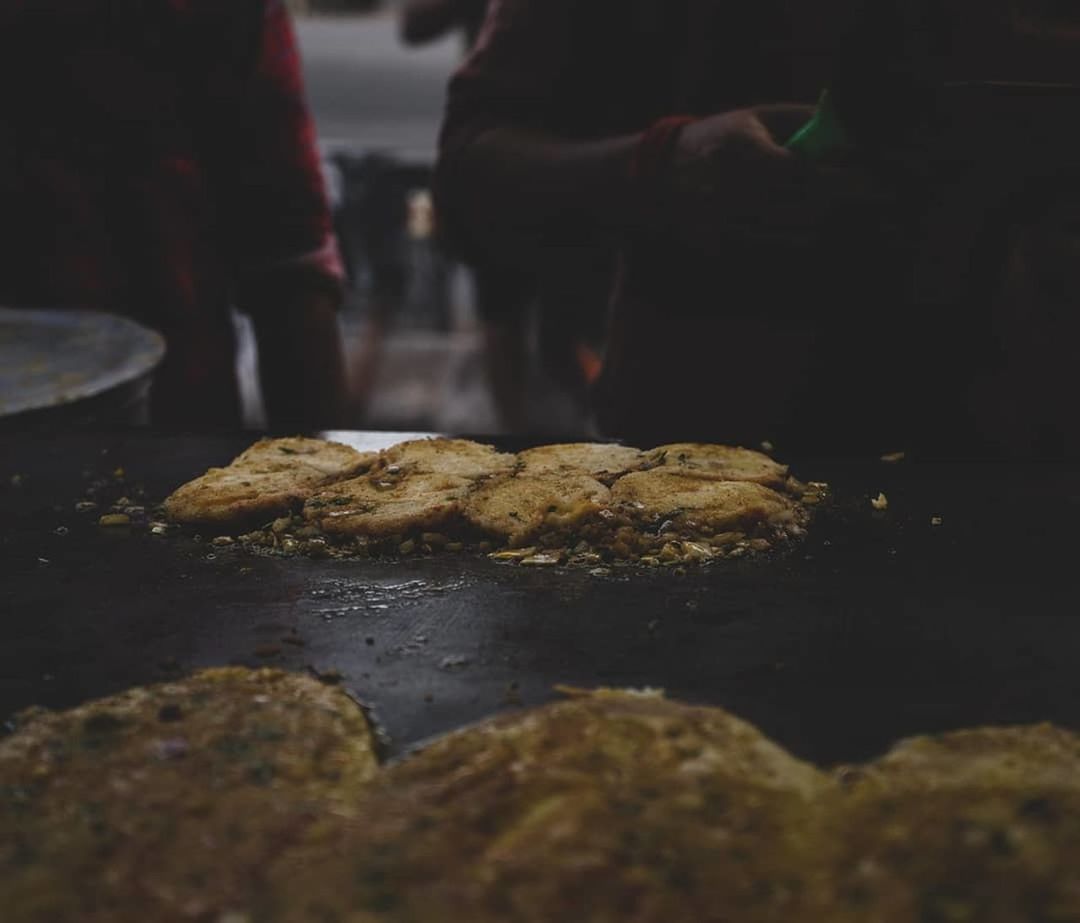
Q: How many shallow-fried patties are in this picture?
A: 11